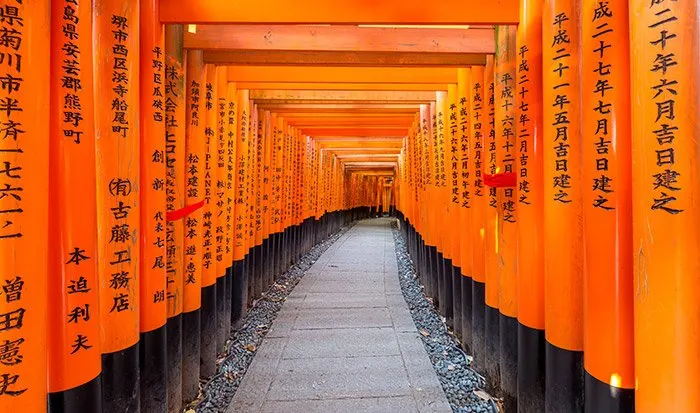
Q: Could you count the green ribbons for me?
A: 0